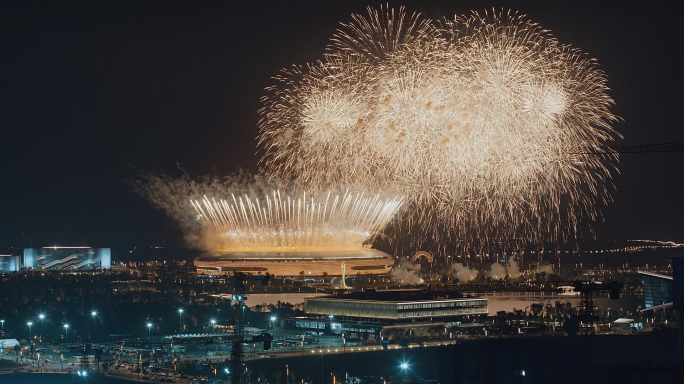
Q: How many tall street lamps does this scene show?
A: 11